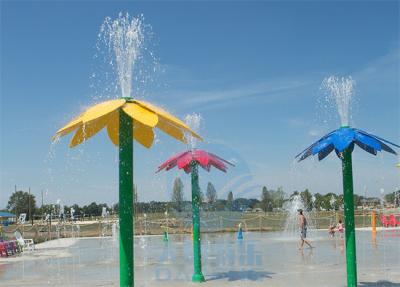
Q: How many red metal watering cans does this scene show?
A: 0